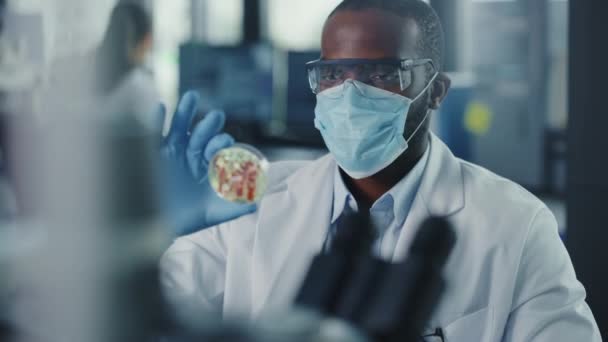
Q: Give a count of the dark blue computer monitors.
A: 2